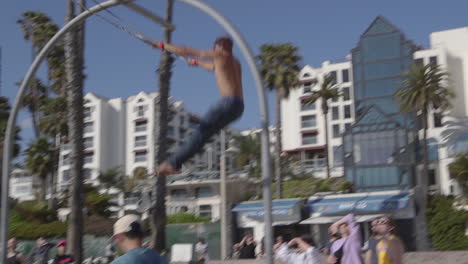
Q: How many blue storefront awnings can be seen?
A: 2